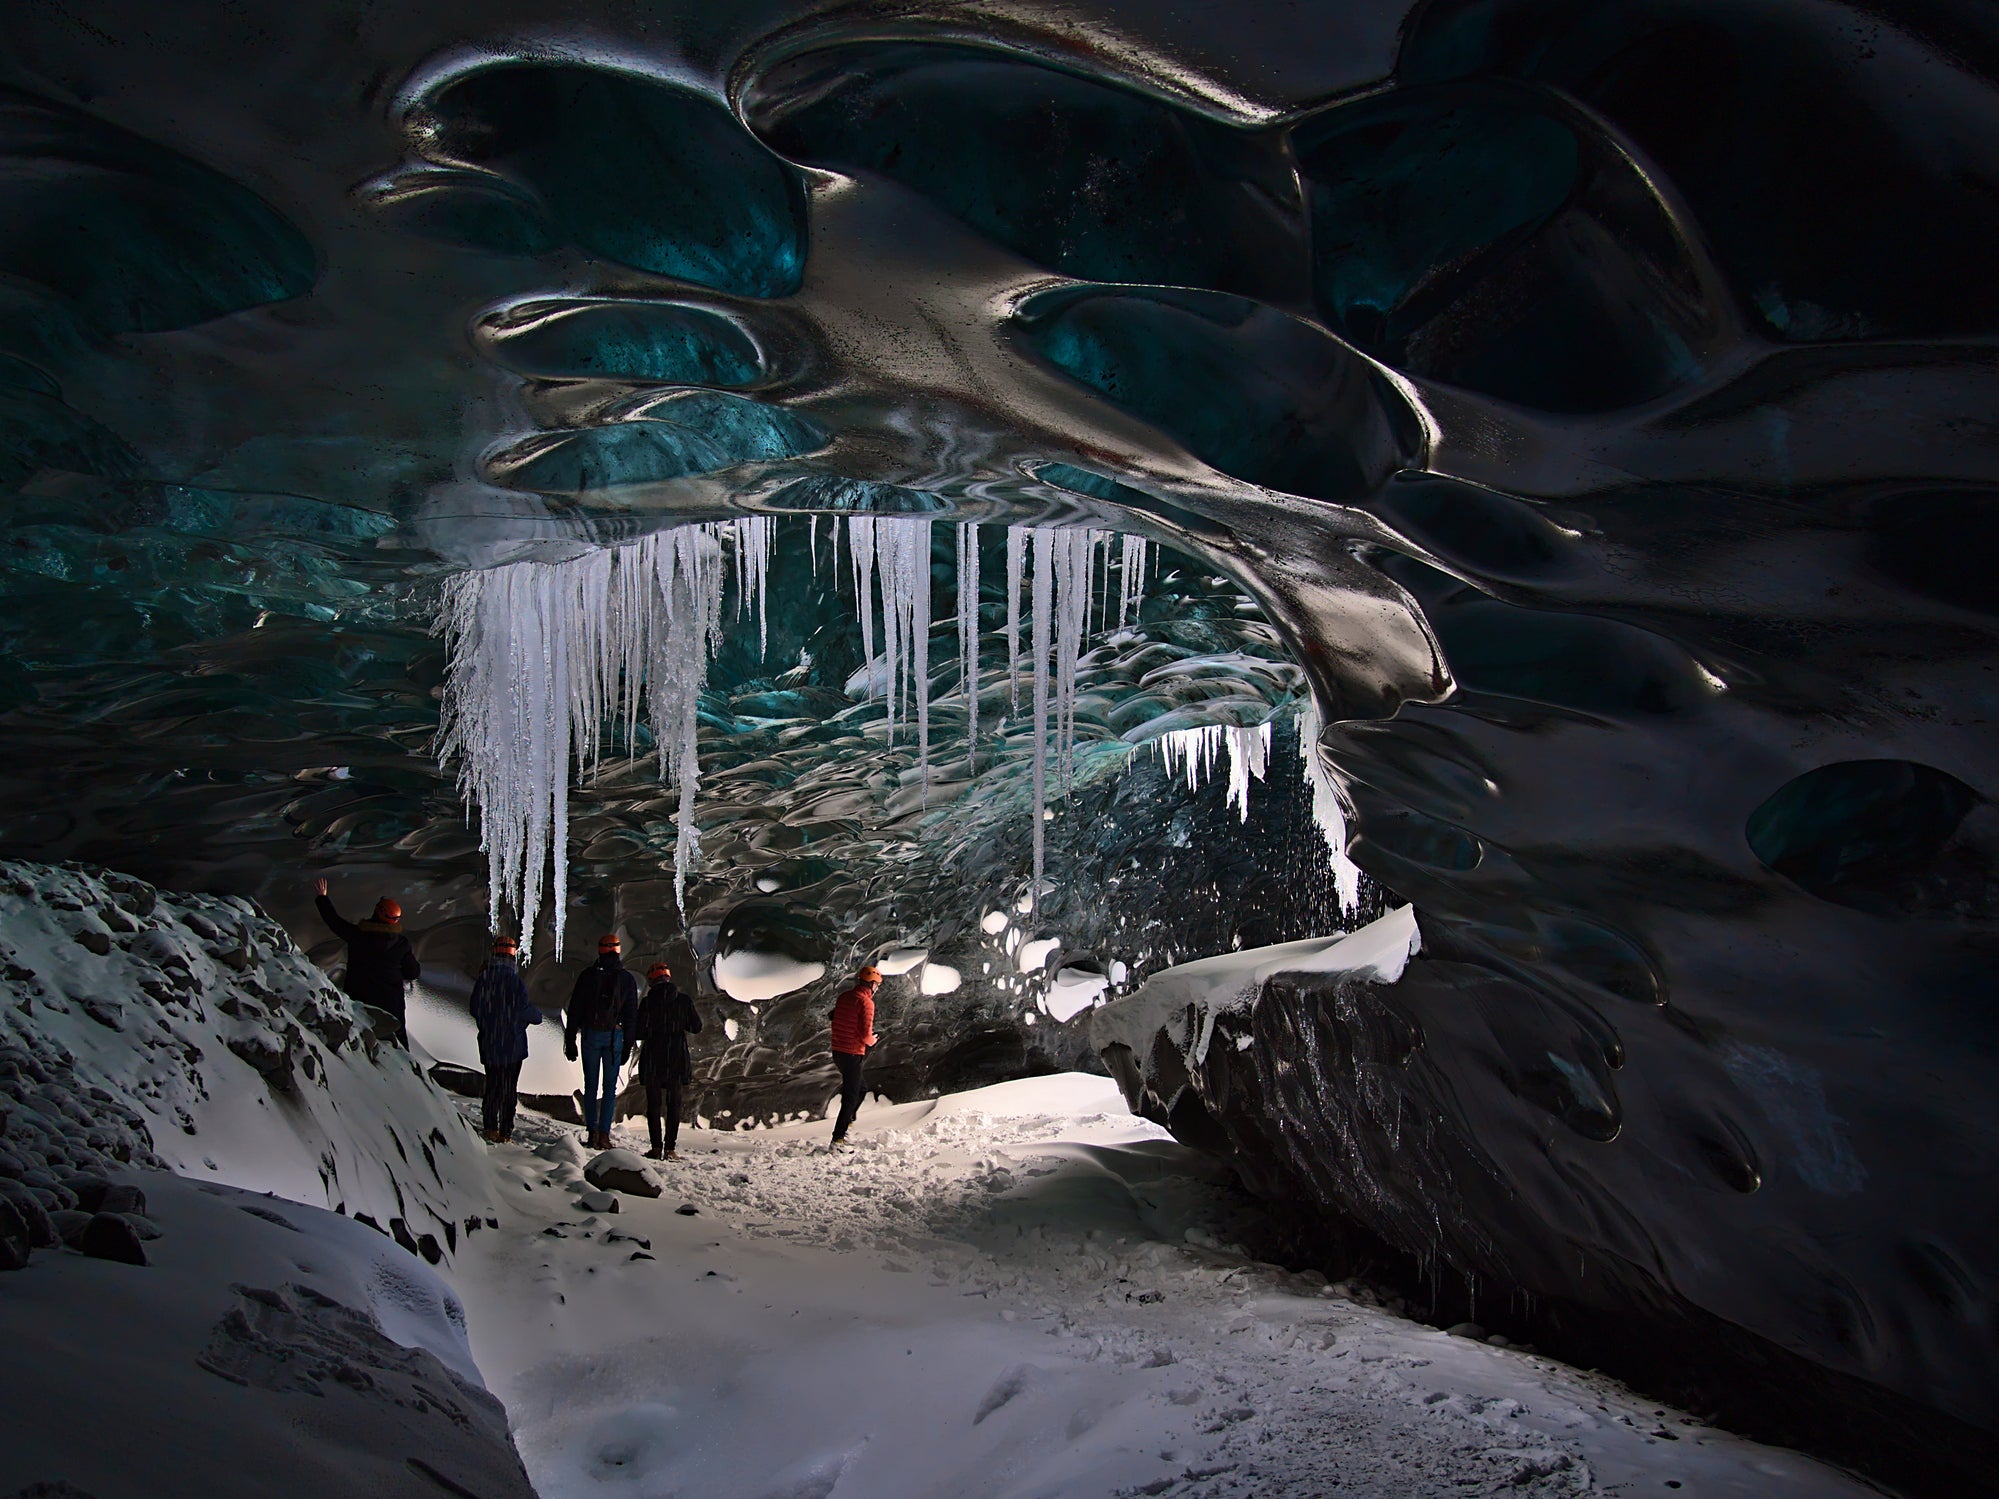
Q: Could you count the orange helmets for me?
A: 5